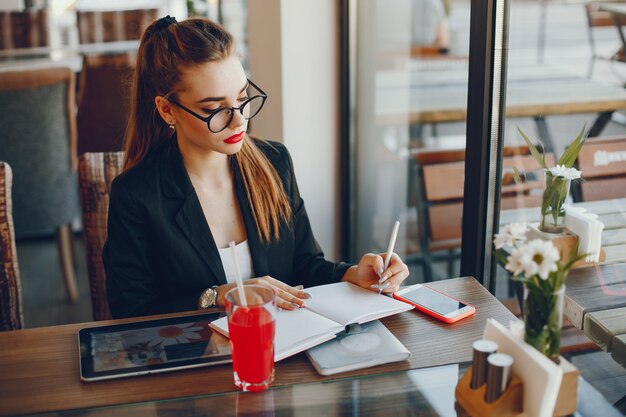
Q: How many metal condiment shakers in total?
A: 2